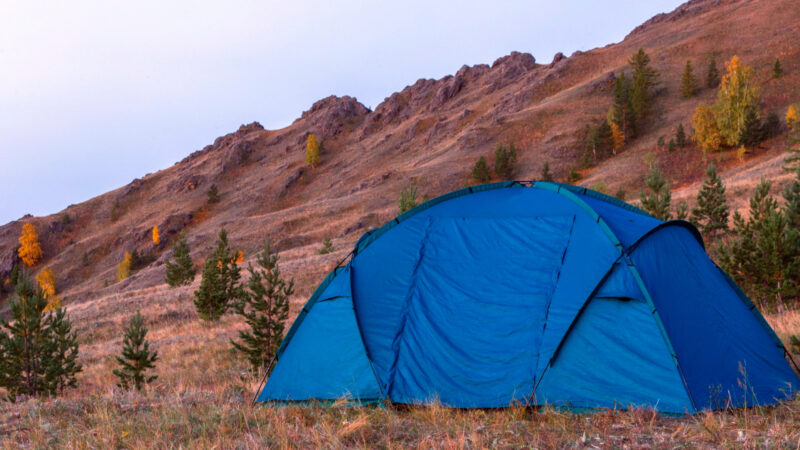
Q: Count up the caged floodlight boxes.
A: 0